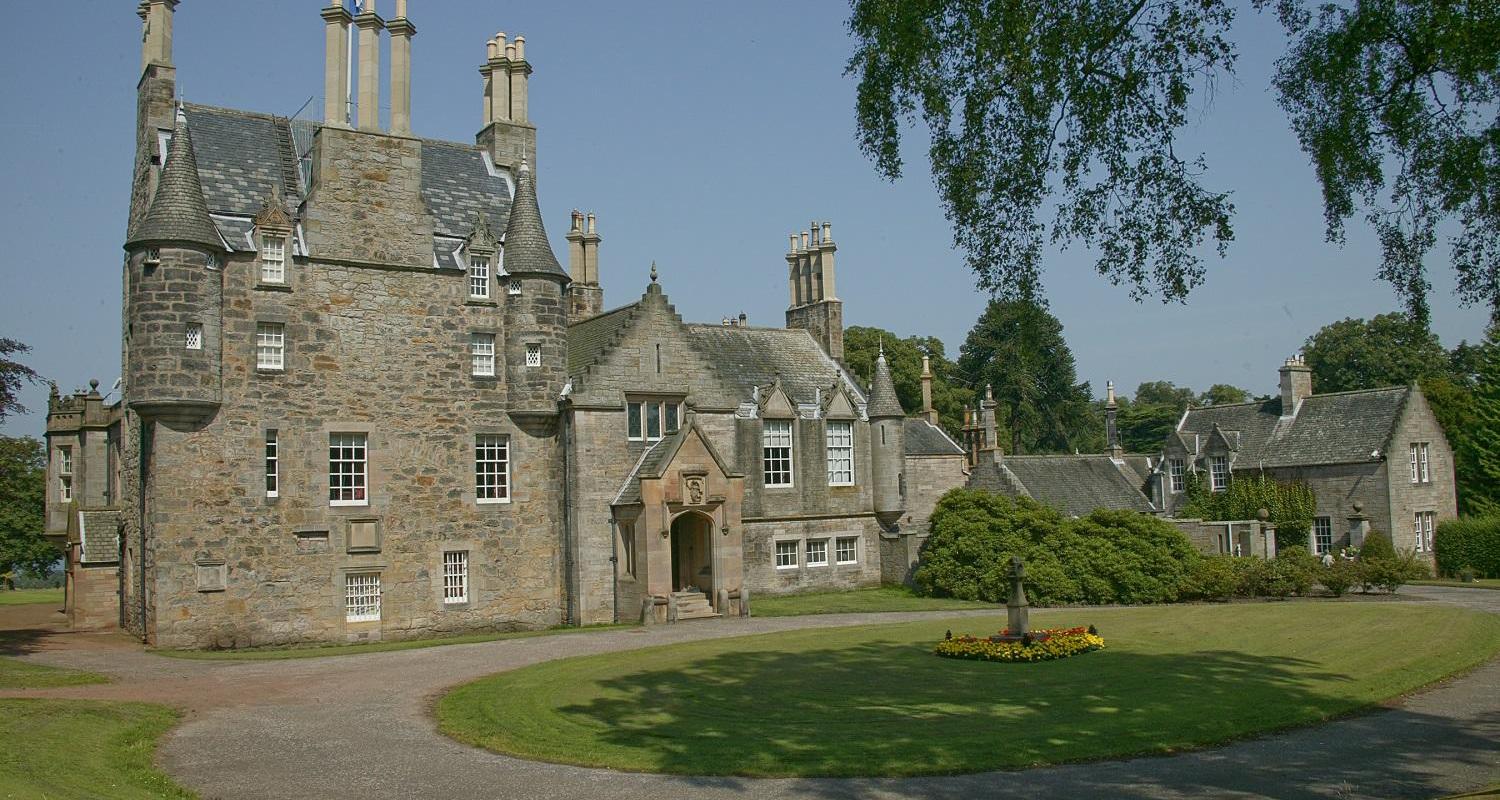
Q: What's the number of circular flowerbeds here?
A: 1